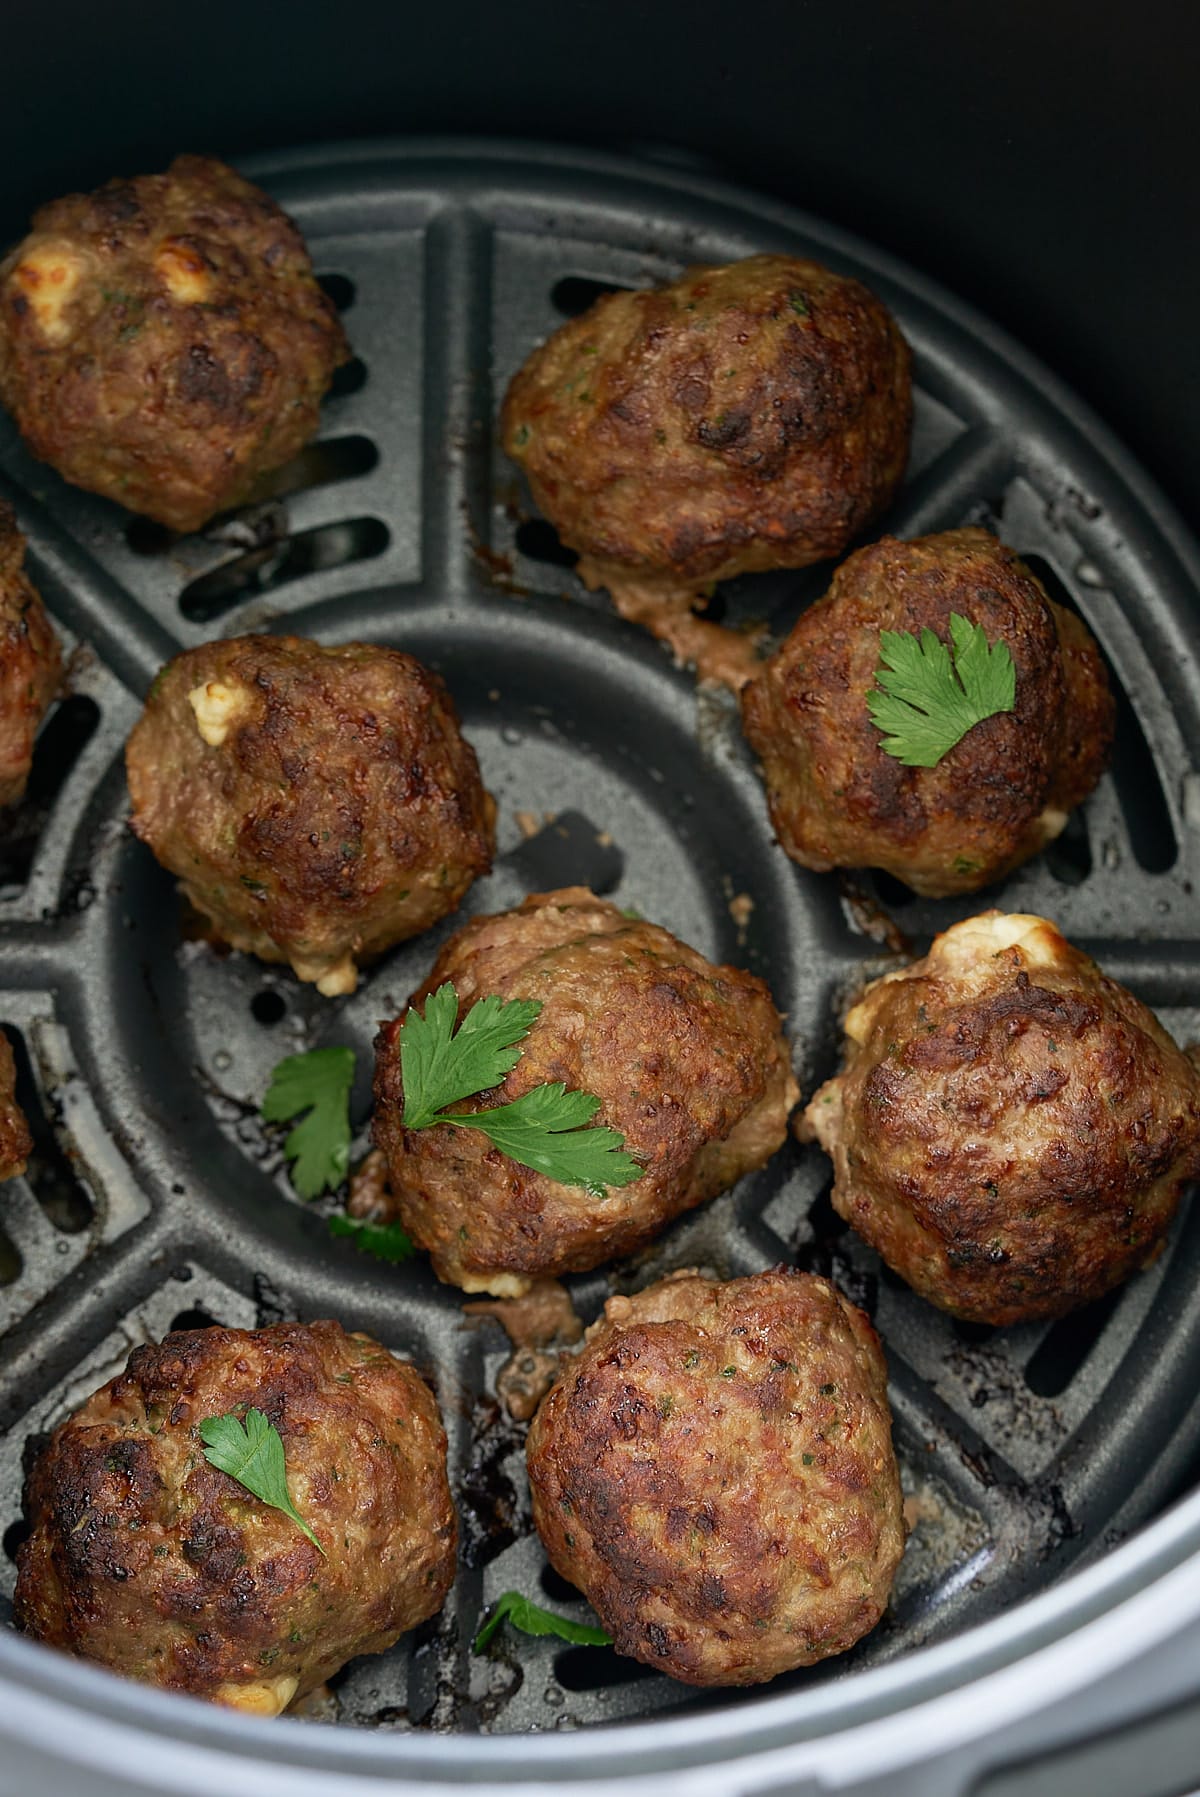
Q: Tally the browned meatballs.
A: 10